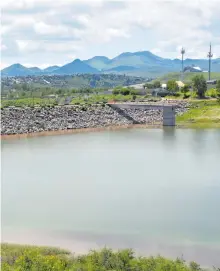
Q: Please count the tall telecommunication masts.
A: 2